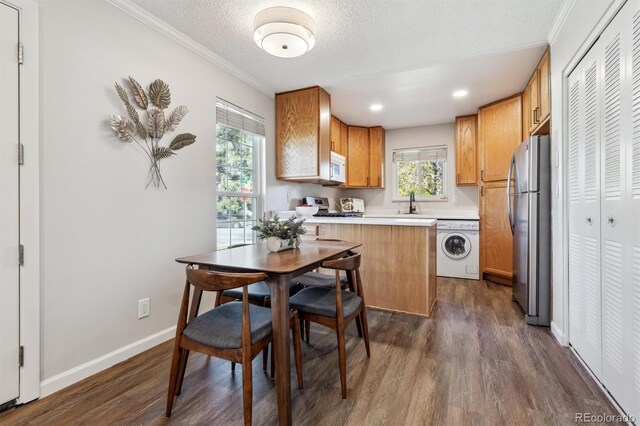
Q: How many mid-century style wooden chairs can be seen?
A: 4